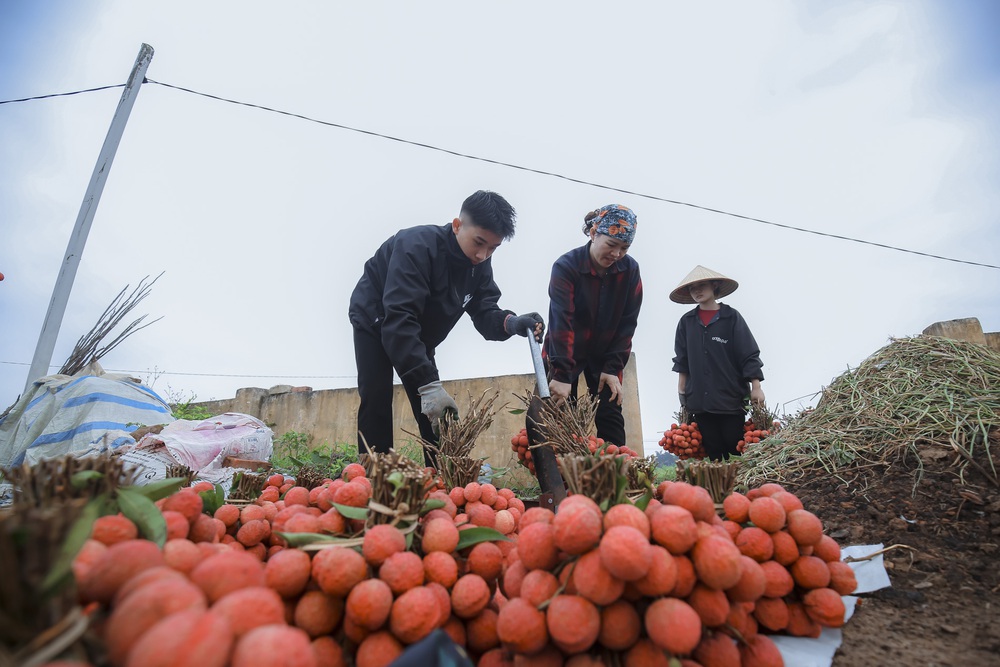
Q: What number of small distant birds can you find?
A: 0